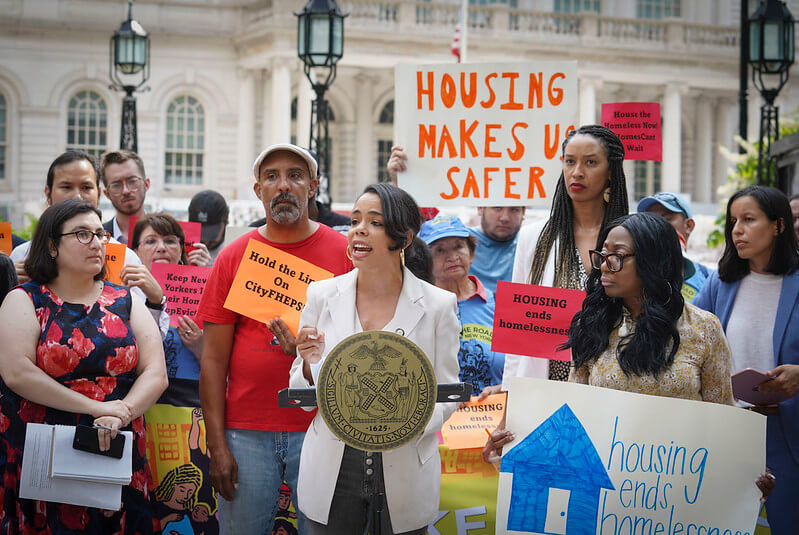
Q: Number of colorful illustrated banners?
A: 1